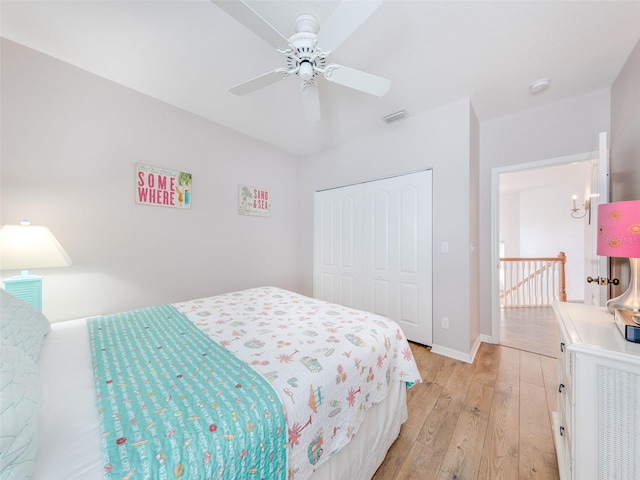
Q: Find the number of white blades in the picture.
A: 5